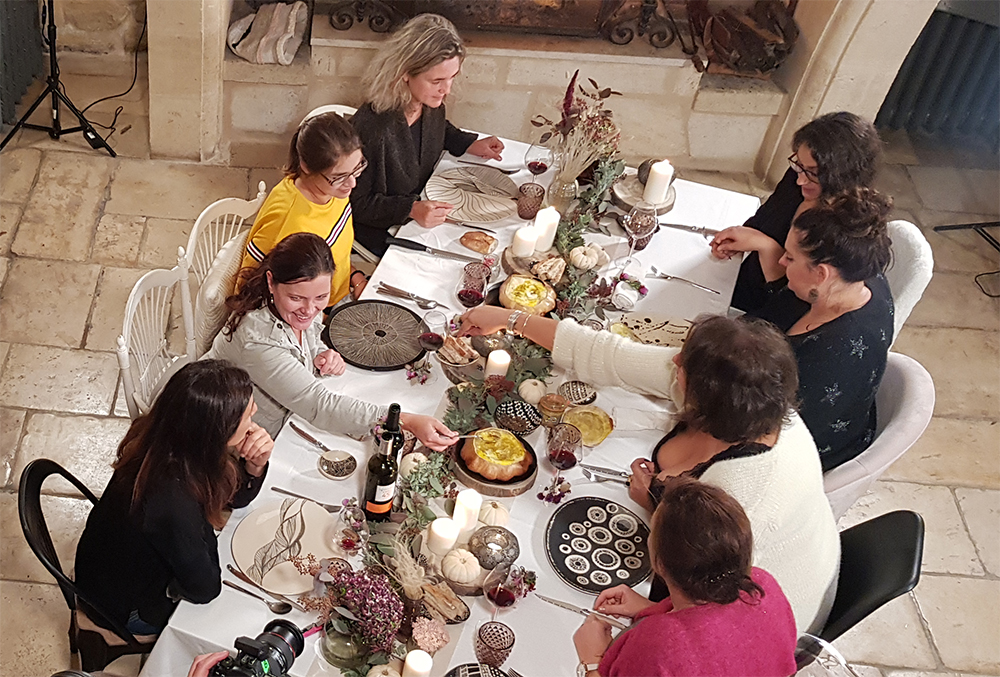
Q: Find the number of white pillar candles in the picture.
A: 7